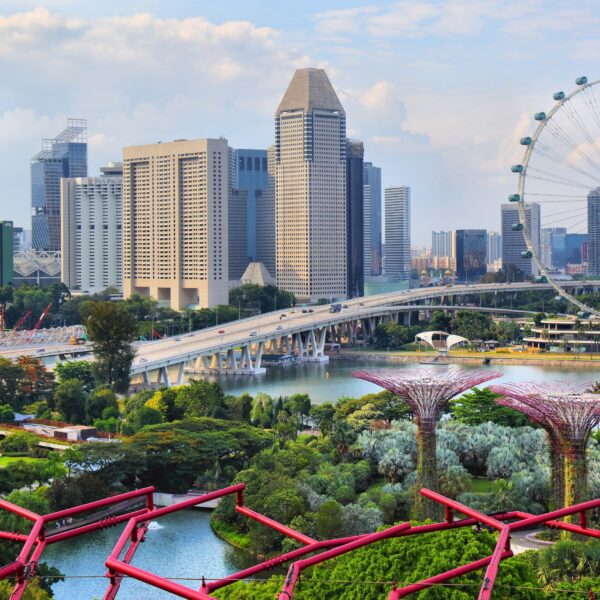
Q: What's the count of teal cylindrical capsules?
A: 11